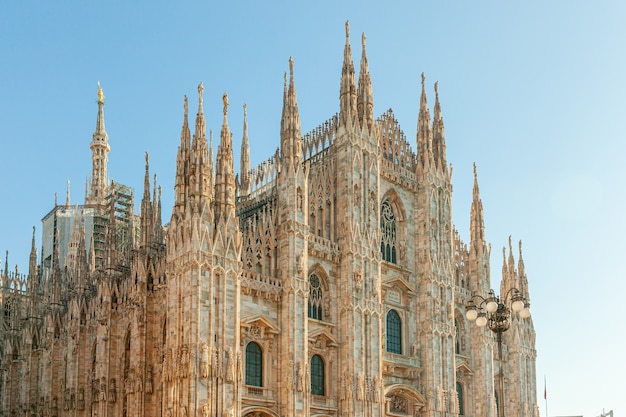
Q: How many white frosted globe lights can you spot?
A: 5